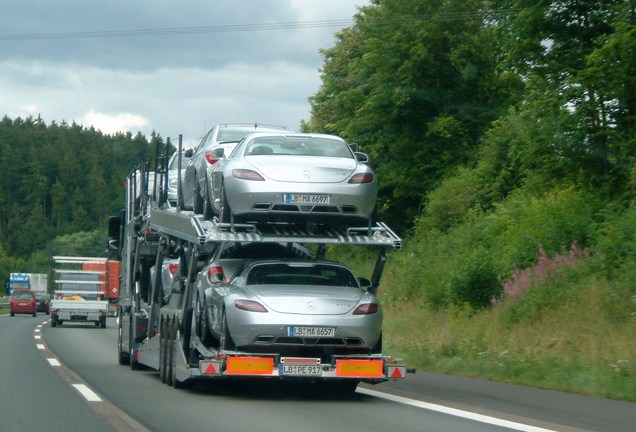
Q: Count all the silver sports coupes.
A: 2